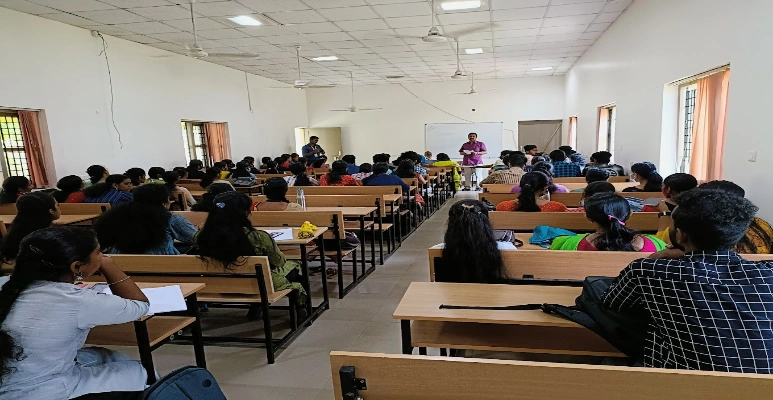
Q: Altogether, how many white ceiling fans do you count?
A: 6